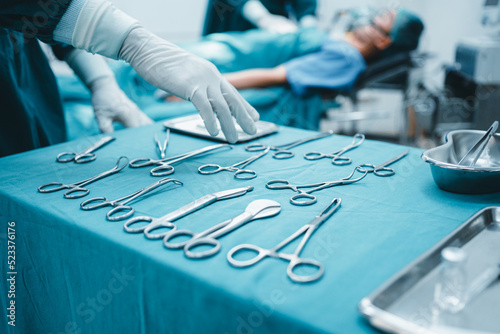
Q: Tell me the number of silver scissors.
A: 12